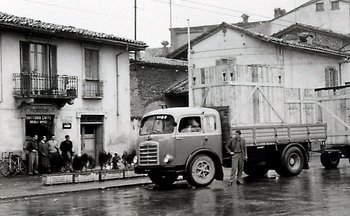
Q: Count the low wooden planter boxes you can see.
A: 4